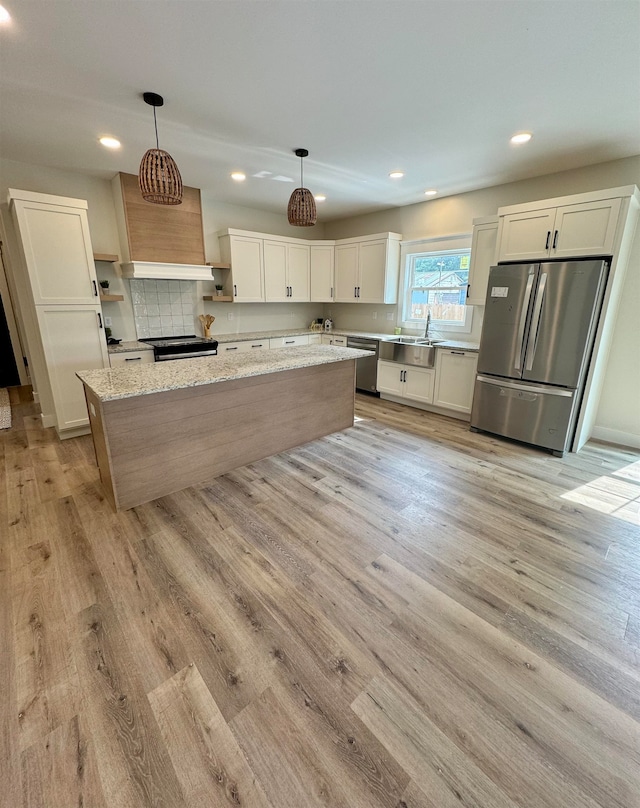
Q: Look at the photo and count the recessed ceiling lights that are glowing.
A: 7